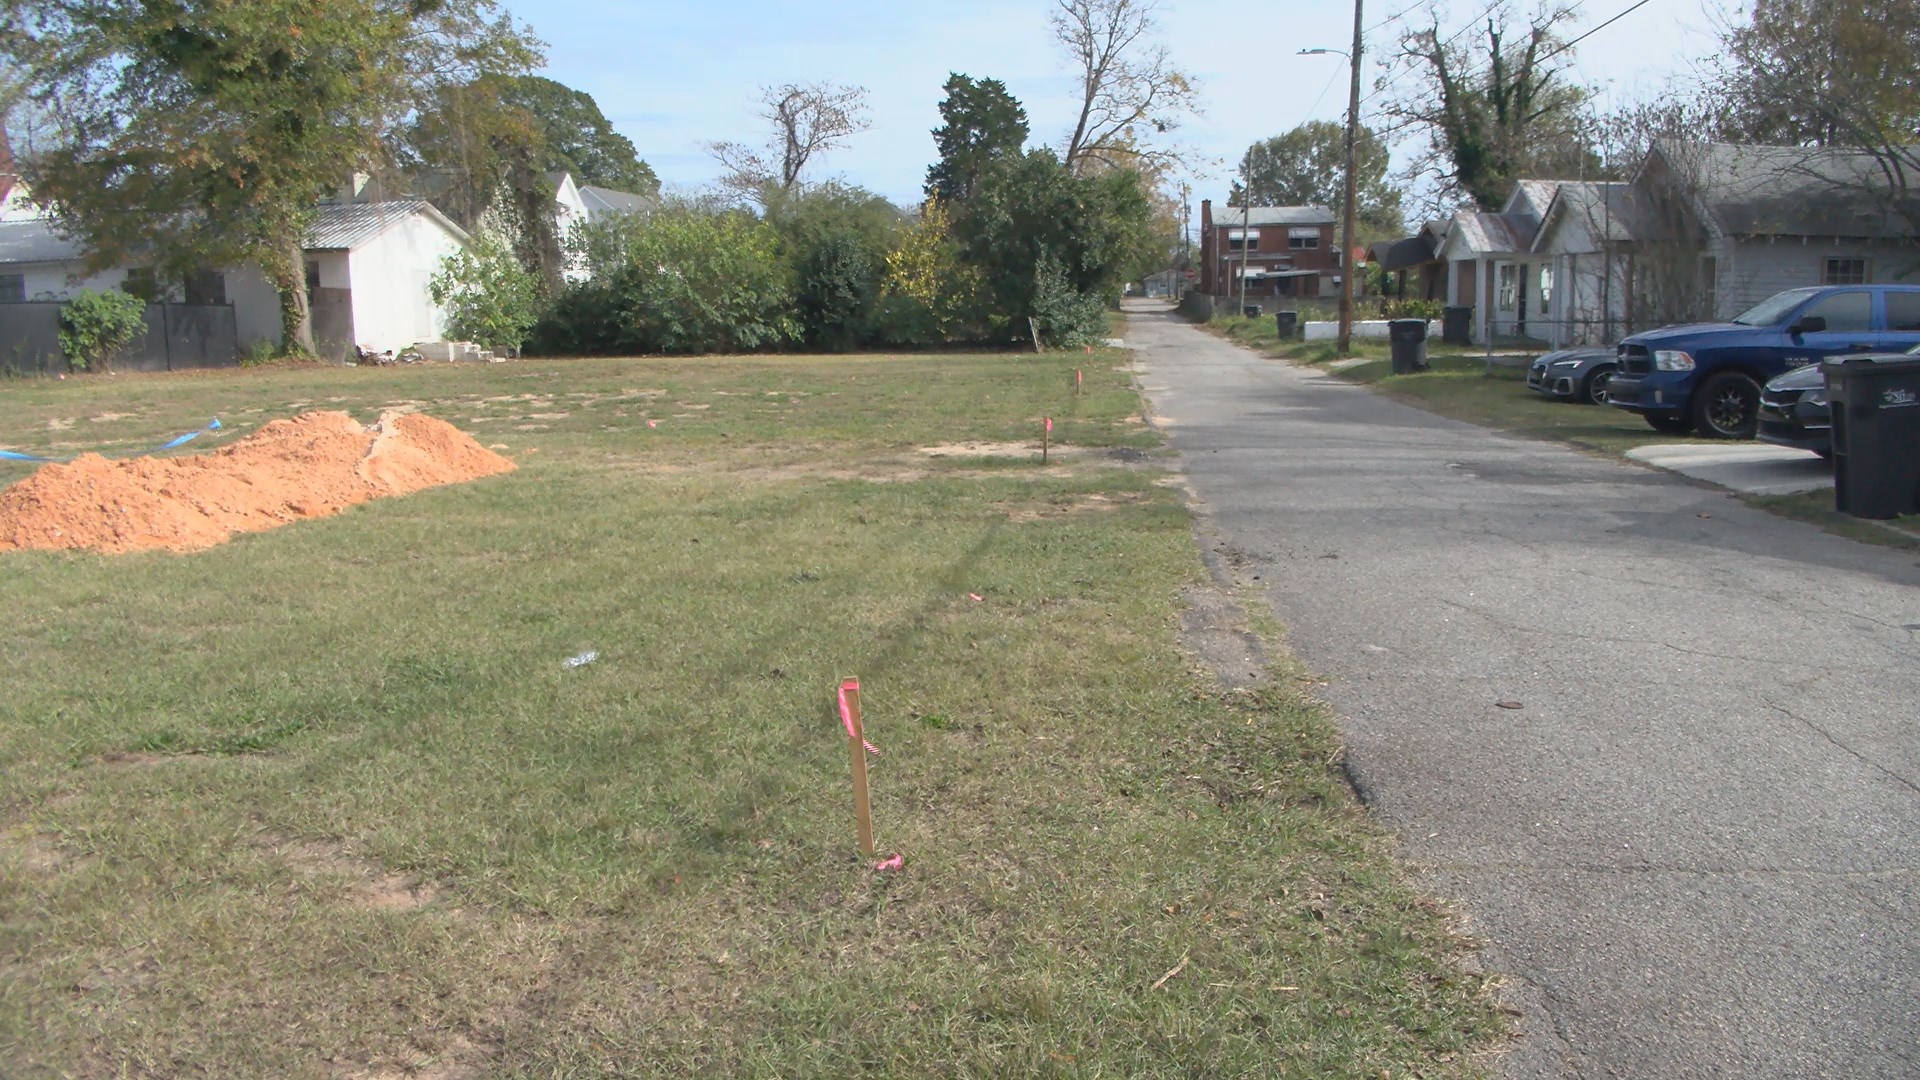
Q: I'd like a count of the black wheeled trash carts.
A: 5